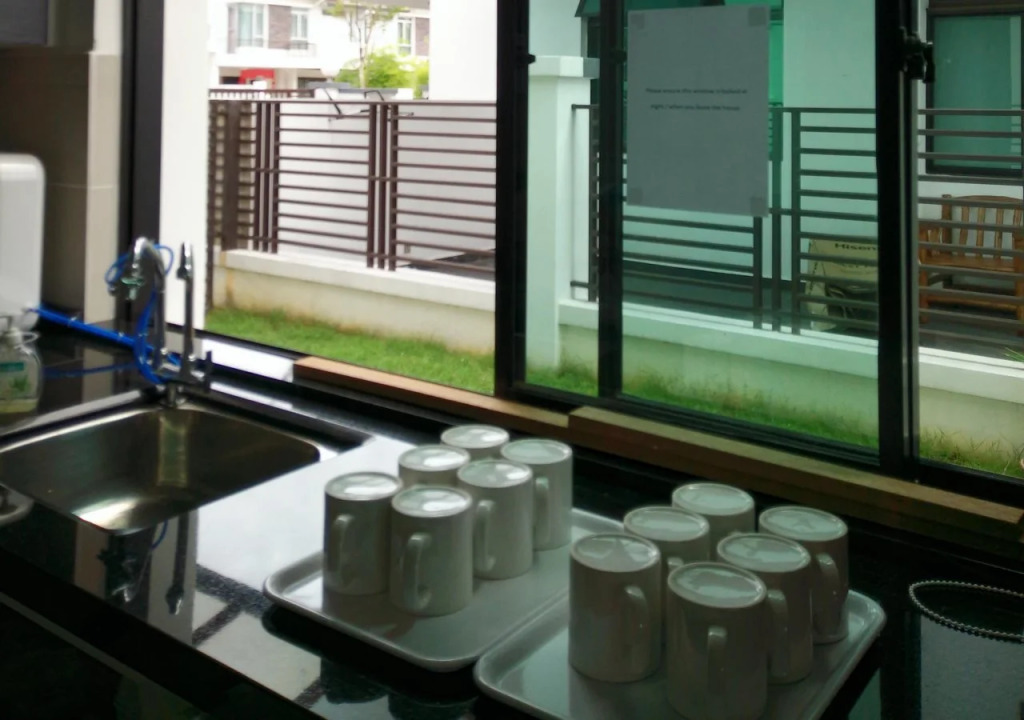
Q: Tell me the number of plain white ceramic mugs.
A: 12